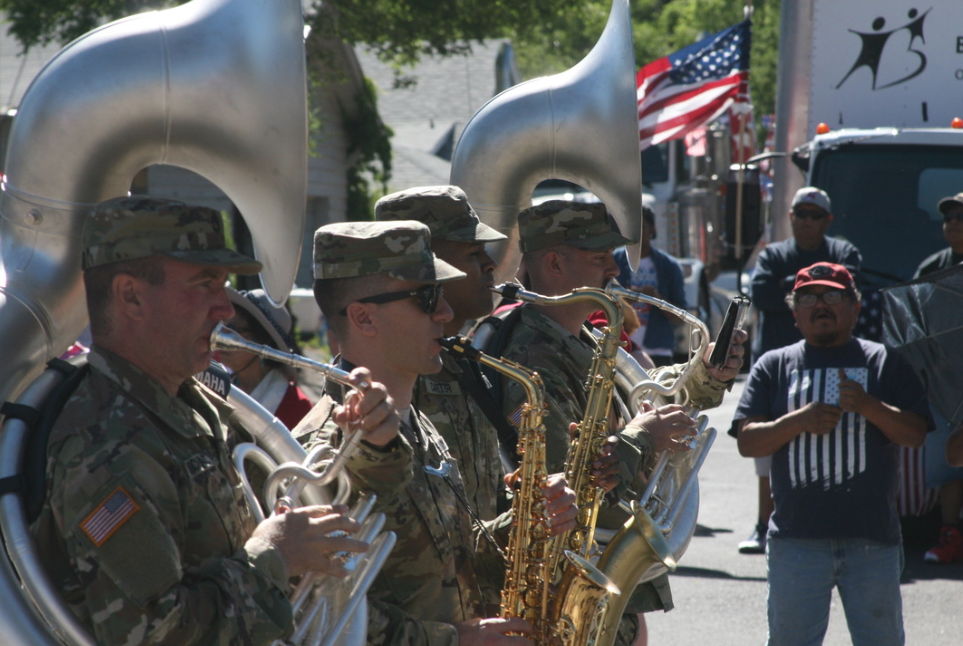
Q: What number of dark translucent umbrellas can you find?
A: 1